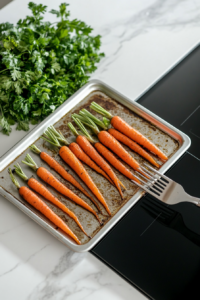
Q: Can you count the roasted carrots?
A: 11